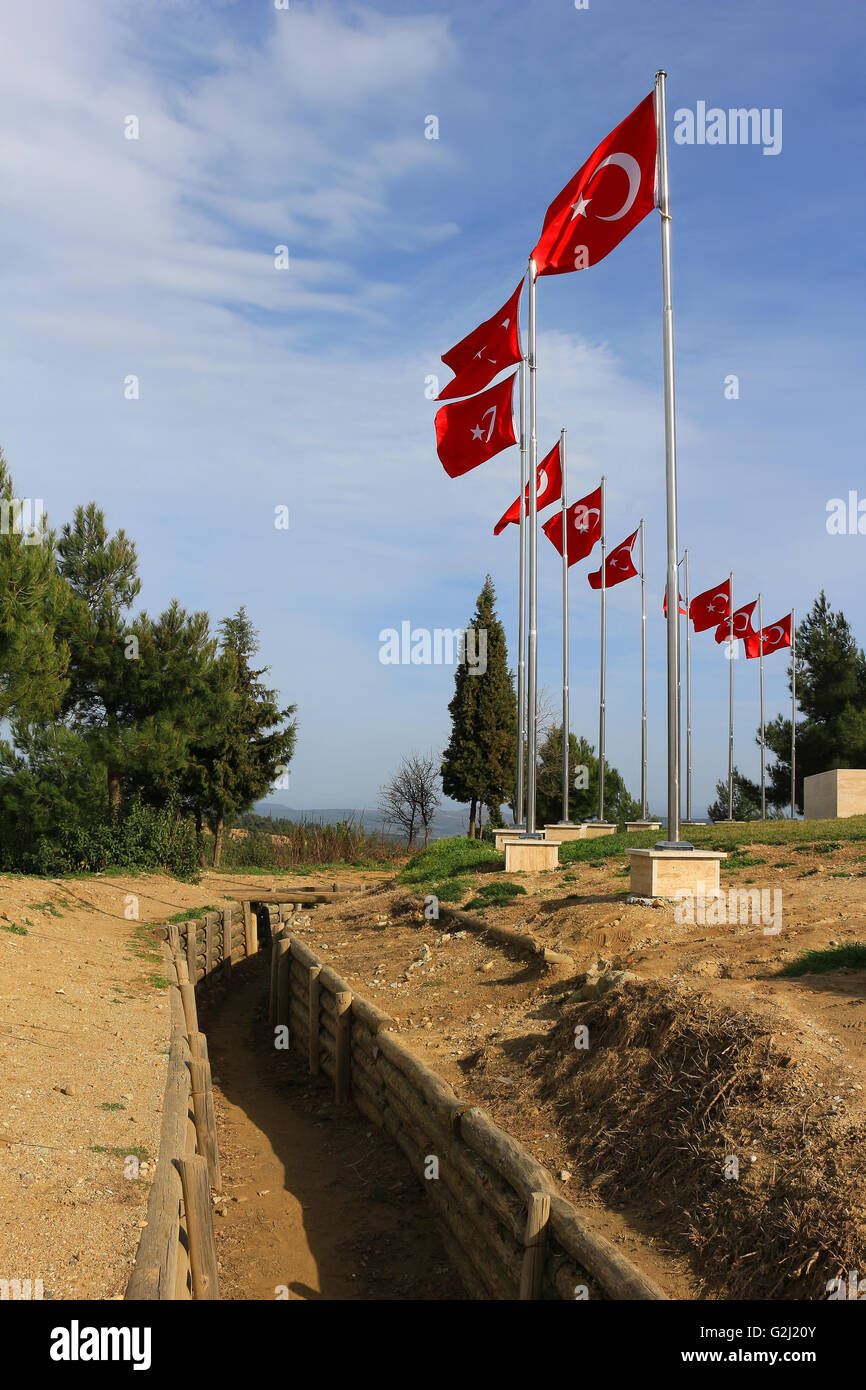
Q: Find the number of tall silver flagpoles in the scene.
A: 10